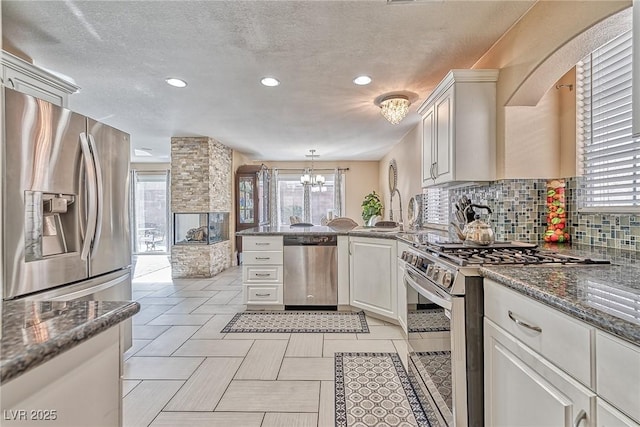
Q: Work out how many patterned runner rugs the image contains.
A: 2